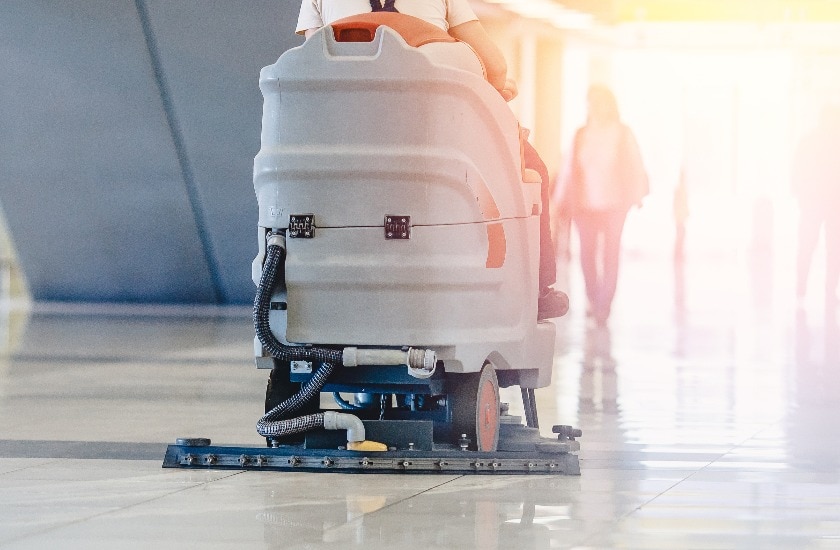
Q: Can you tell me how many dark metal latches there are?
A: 2